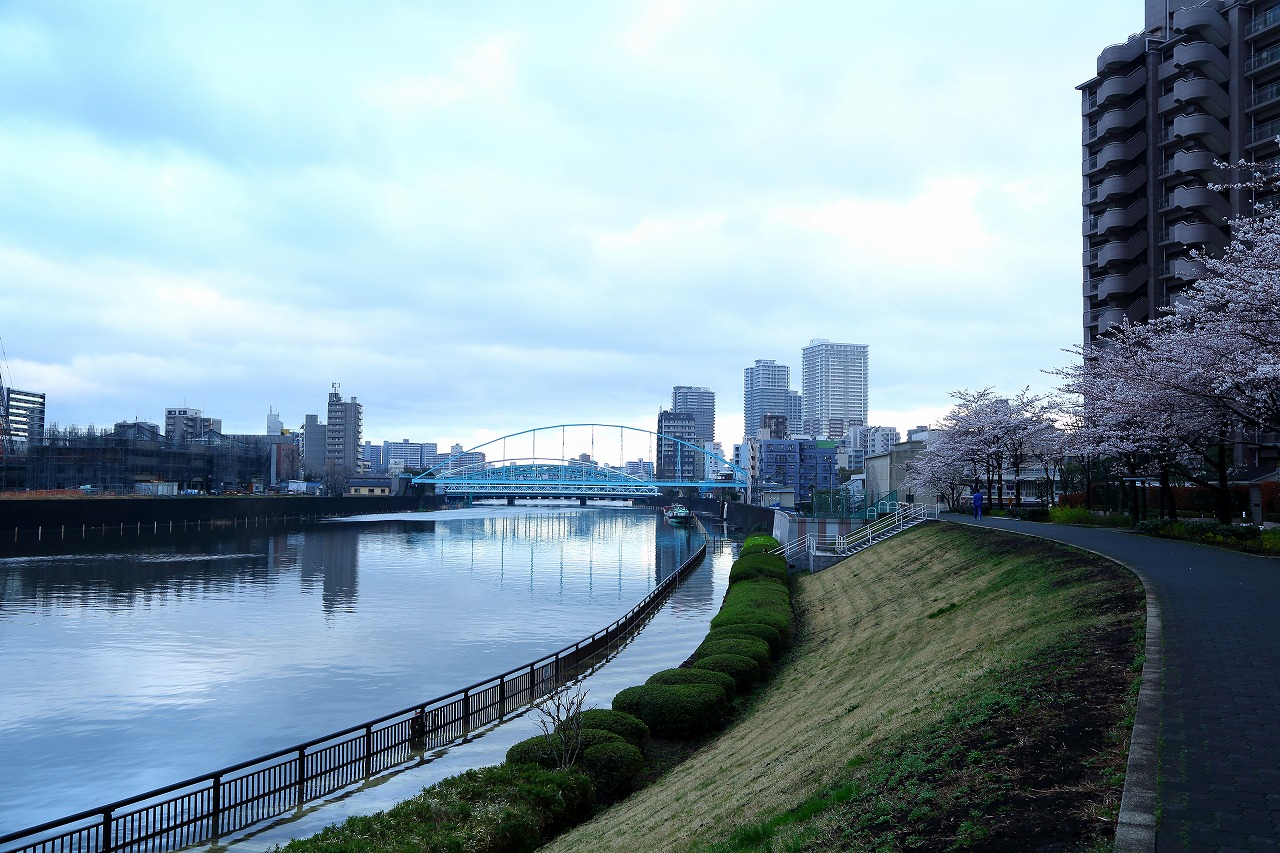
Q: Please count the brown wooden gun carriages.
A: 0